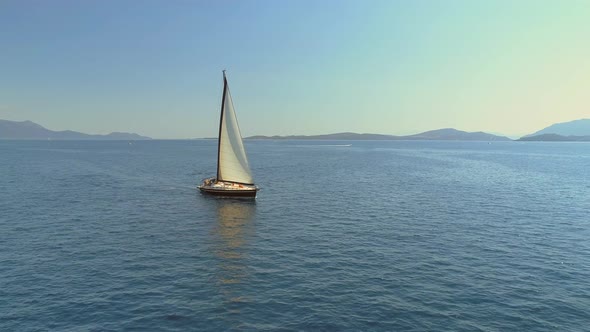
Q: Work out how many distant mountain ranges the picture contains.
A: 3